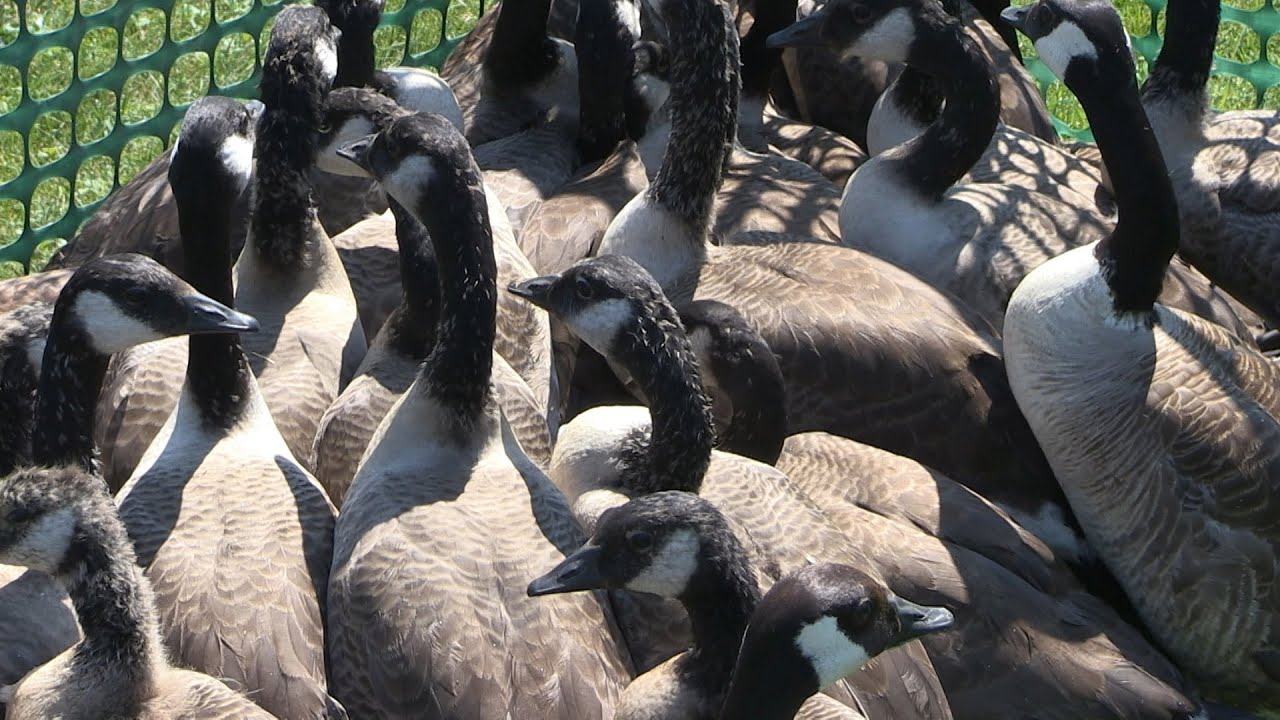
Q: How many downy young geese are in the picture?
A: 1